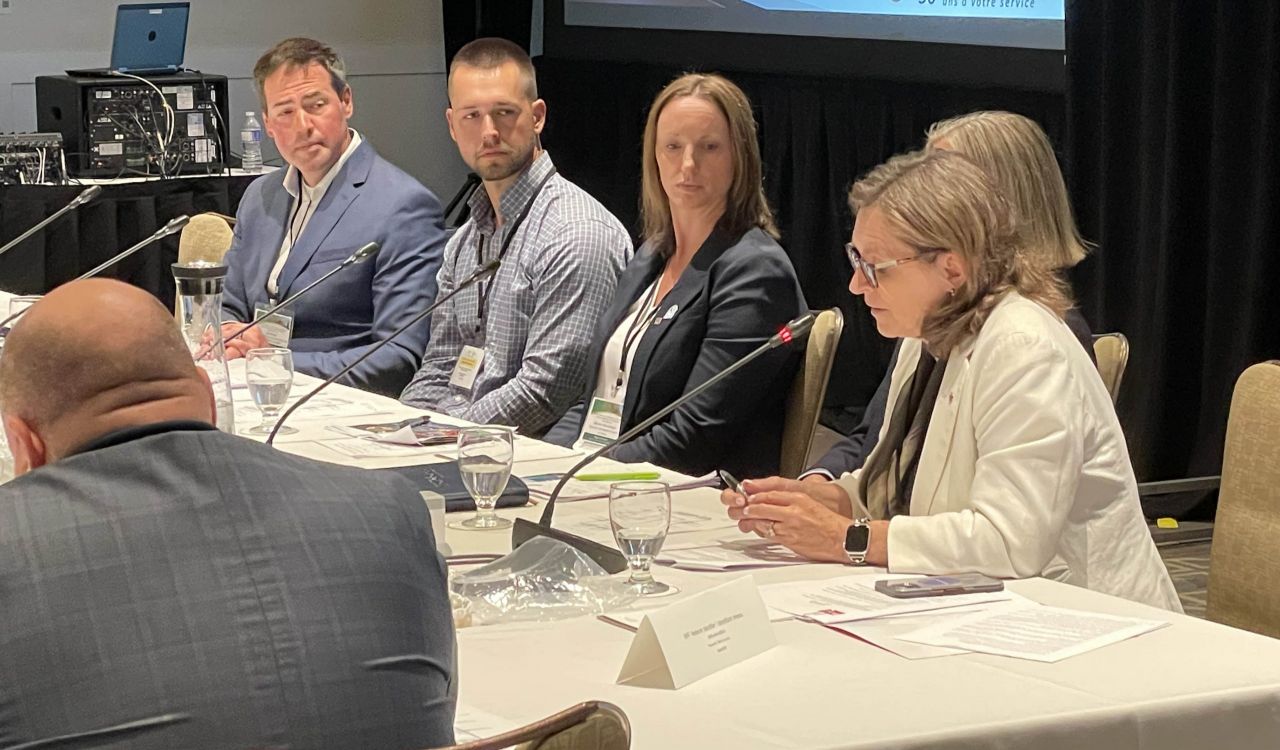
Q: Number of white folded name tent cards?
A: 1